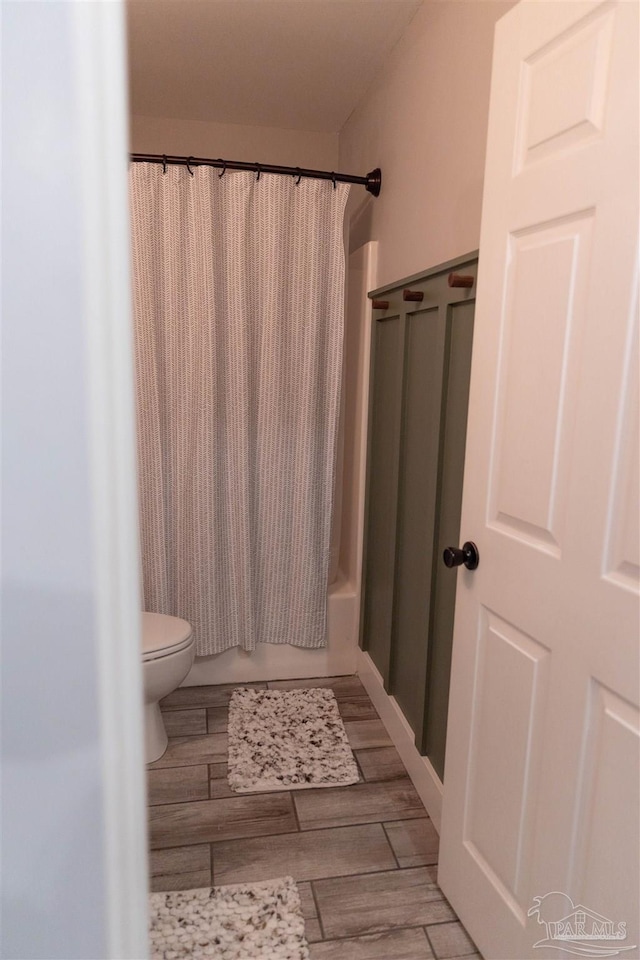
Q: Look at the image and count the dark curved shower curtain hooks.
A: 6